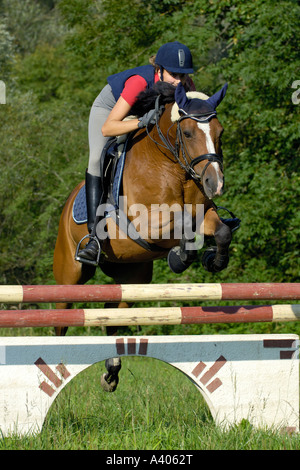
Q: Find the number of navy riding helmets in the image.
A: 1